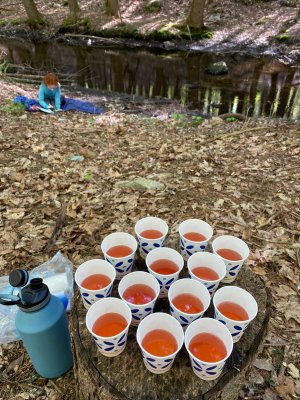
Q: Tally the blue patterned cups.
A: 13